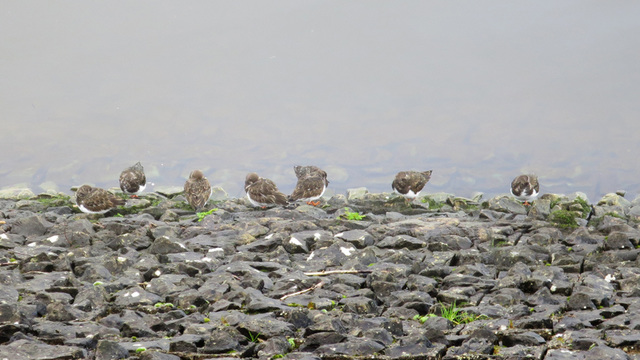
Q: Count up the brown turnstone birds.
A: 7